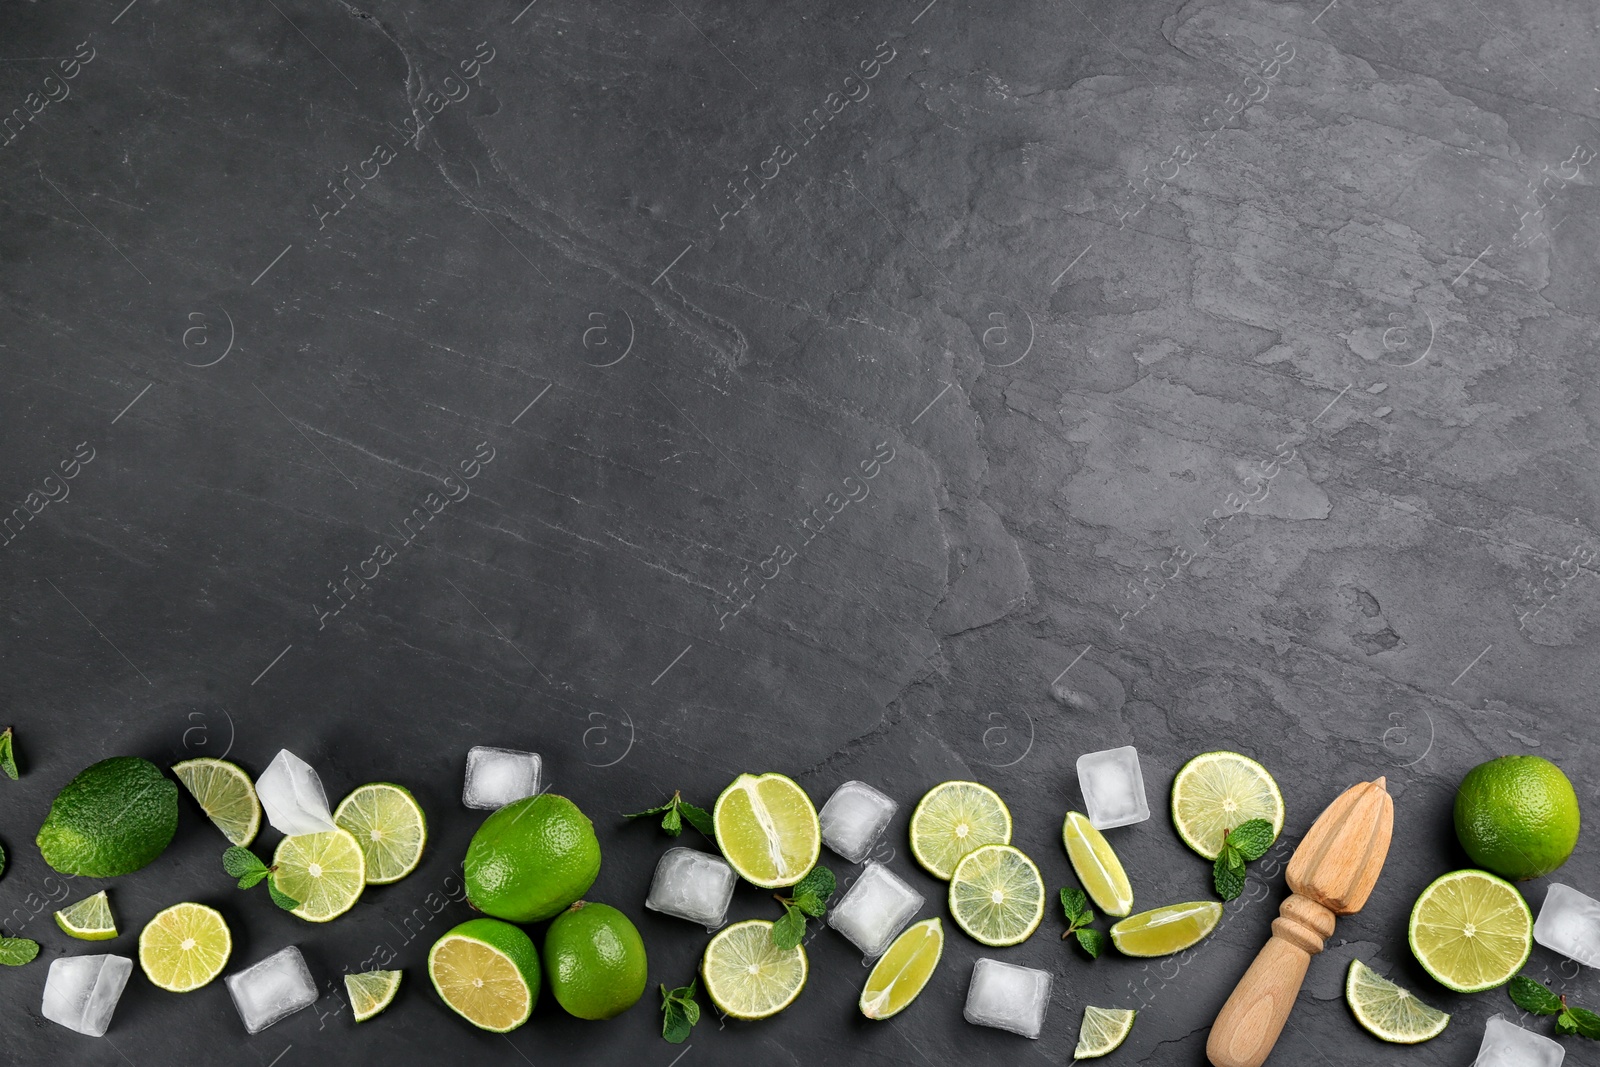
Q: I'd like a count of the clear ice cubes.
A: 11